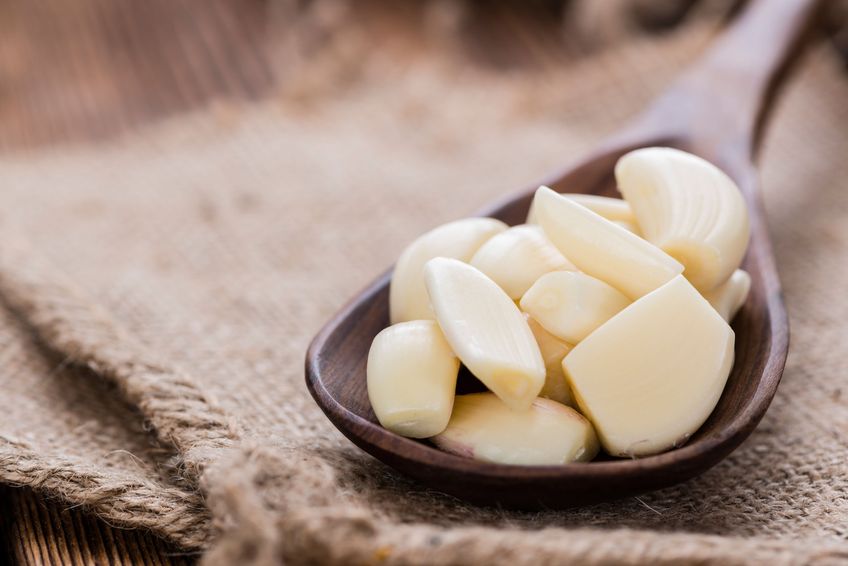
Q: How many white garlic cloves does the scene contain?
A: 12